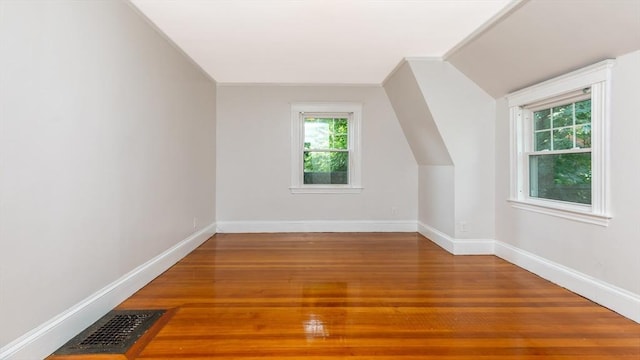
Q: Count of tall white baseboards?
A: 5